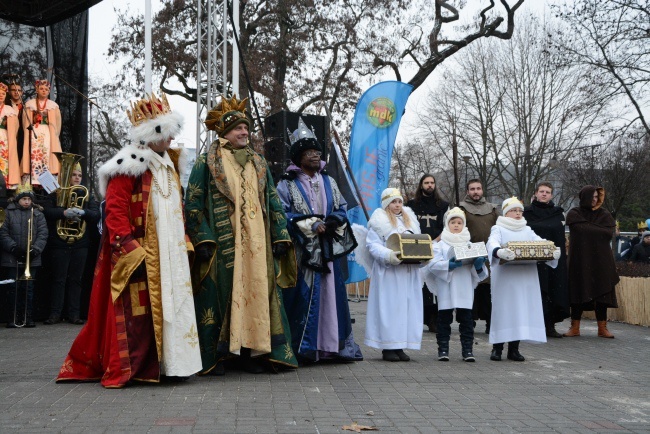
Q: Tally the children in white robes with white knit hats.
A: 3